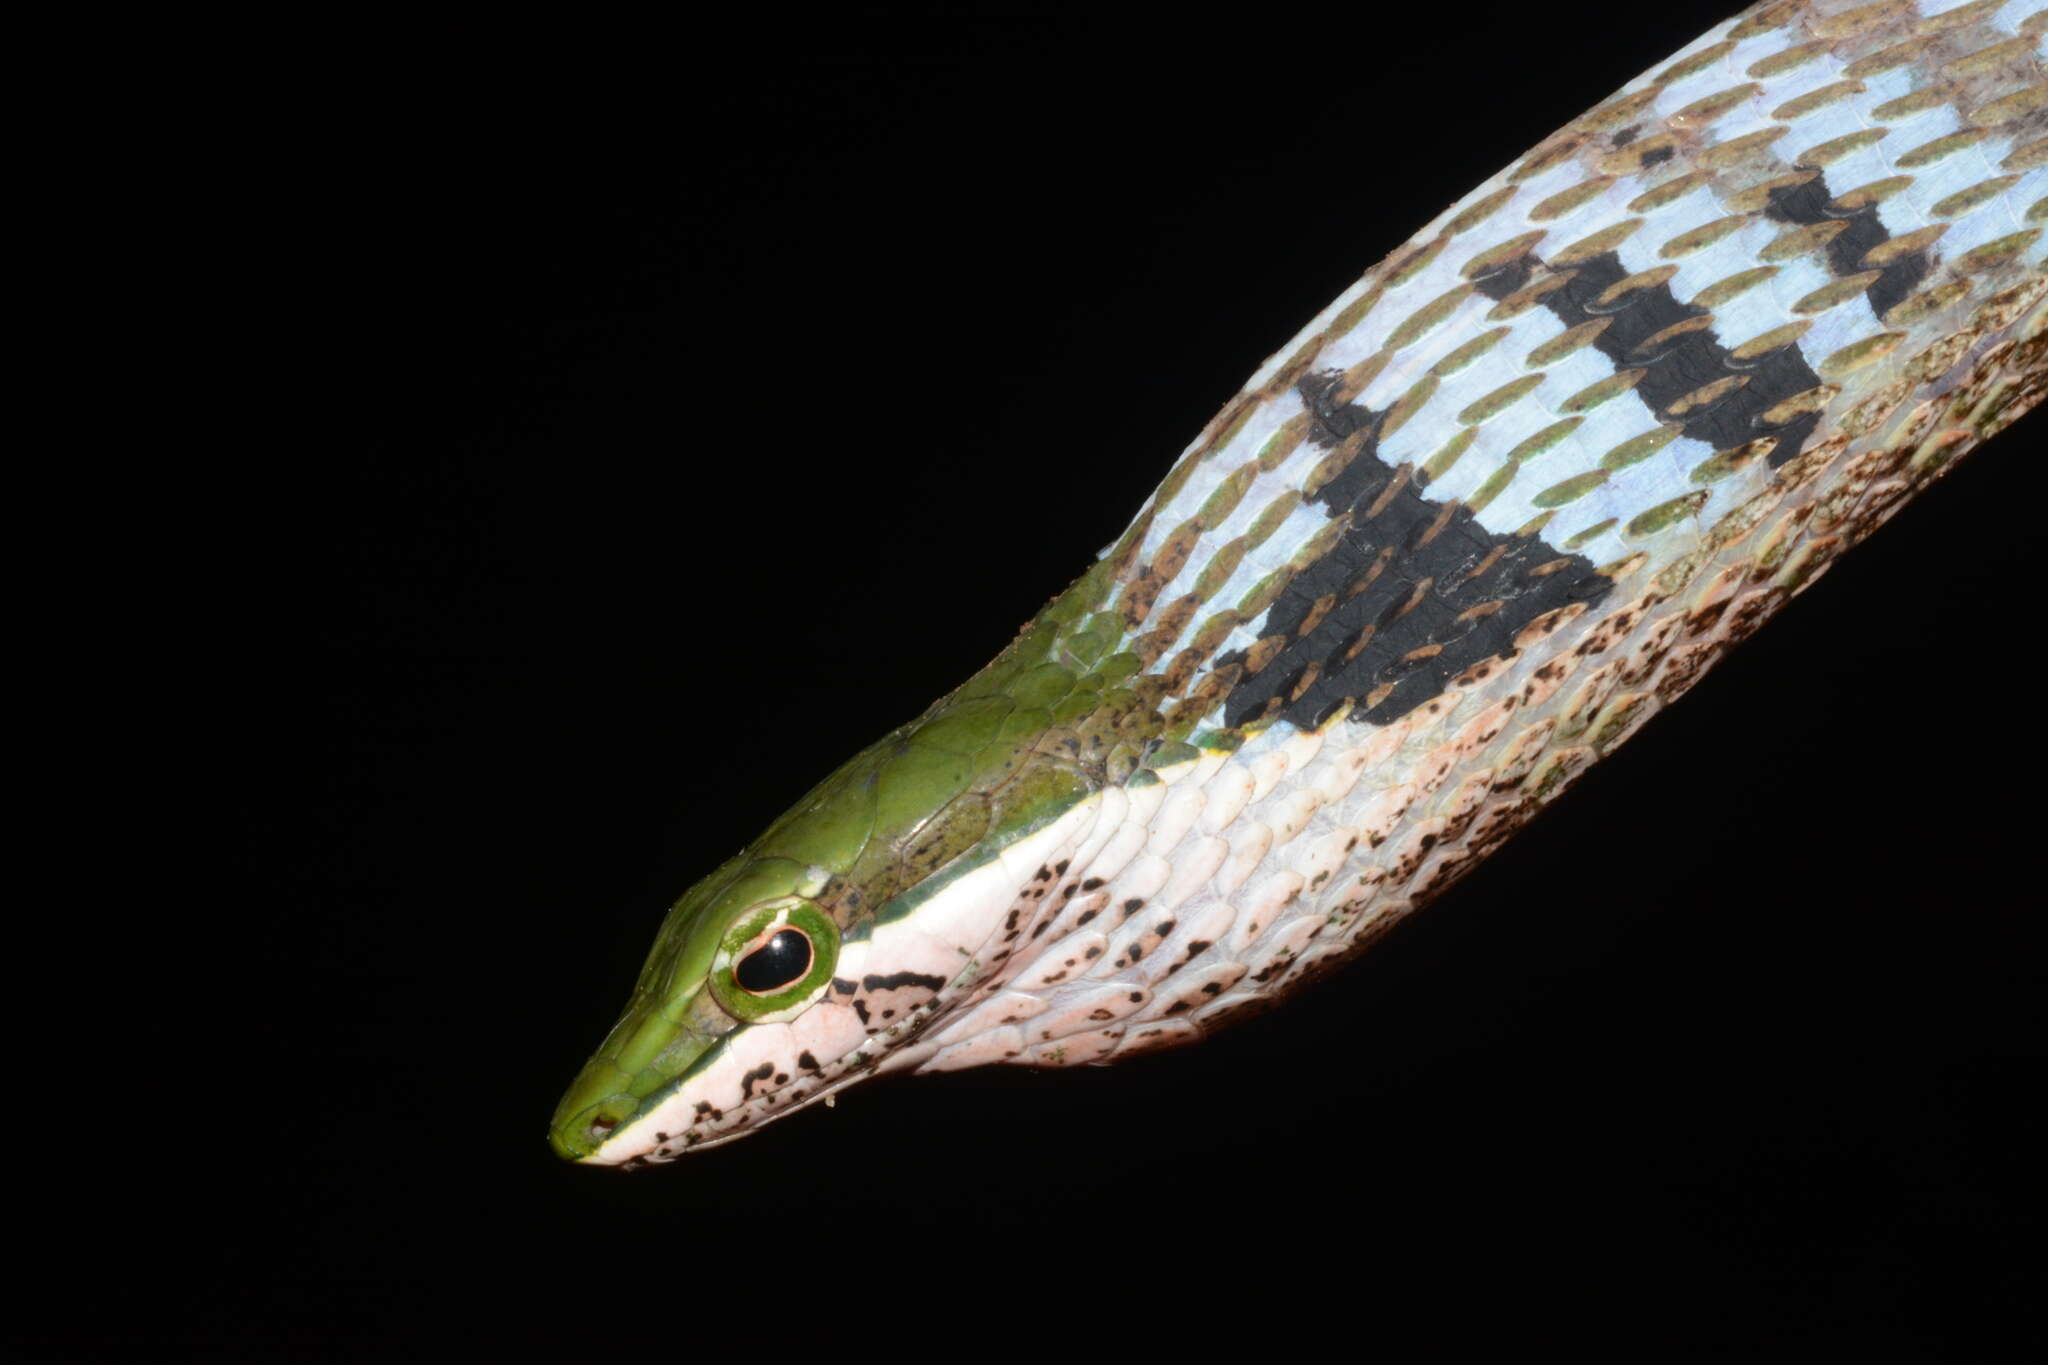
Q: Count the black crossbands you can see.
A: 3